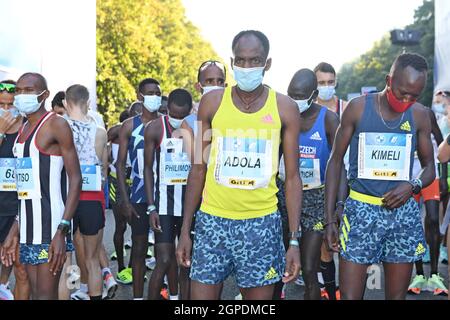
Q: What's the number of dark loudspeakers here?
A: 2